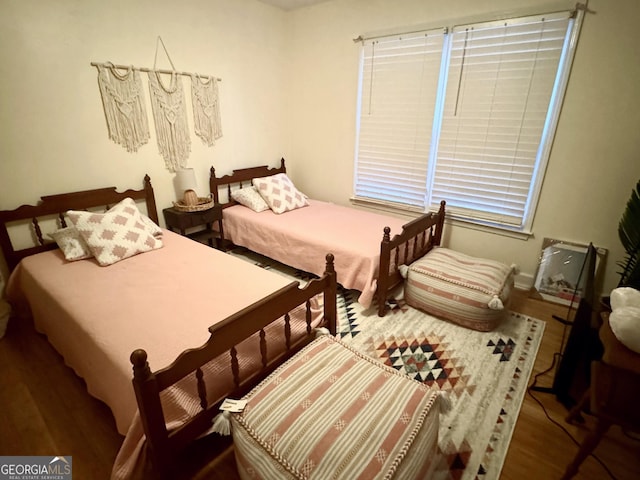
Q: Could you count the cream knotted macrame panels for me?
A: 3